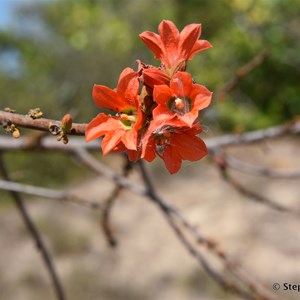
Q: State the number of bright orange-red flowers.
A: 4